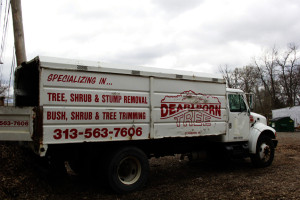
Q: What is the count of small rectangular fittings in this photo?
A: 4